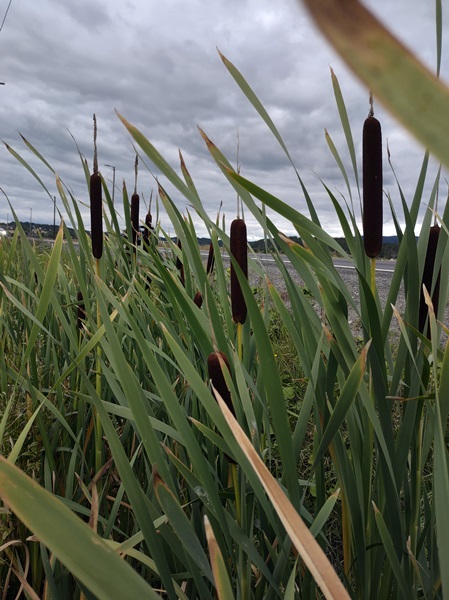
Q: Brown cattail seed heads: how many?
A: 11